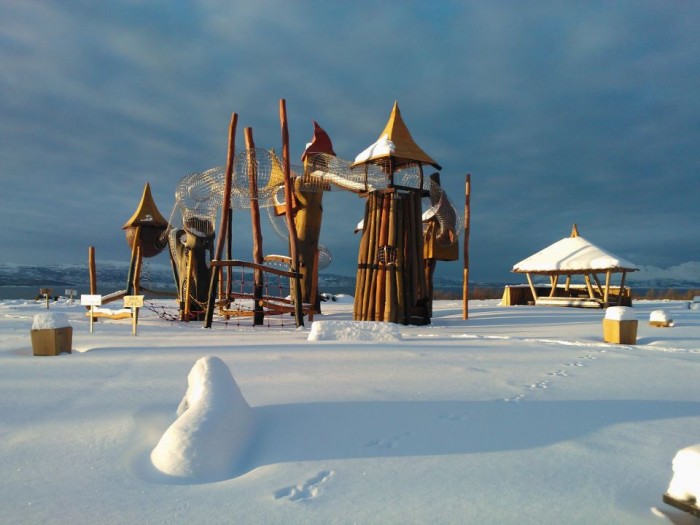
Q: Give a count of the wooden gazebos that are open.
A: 1